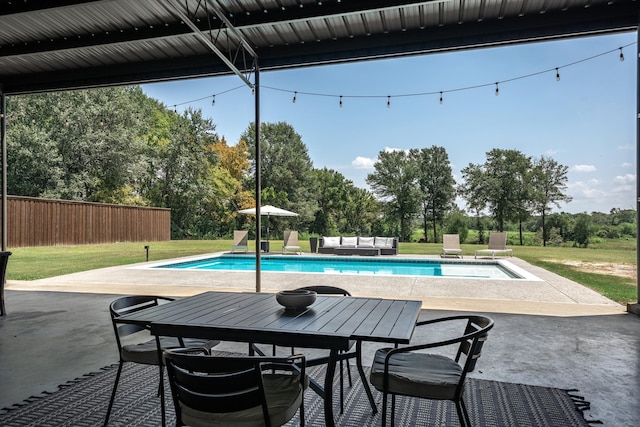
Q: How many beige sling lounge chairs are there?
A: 4